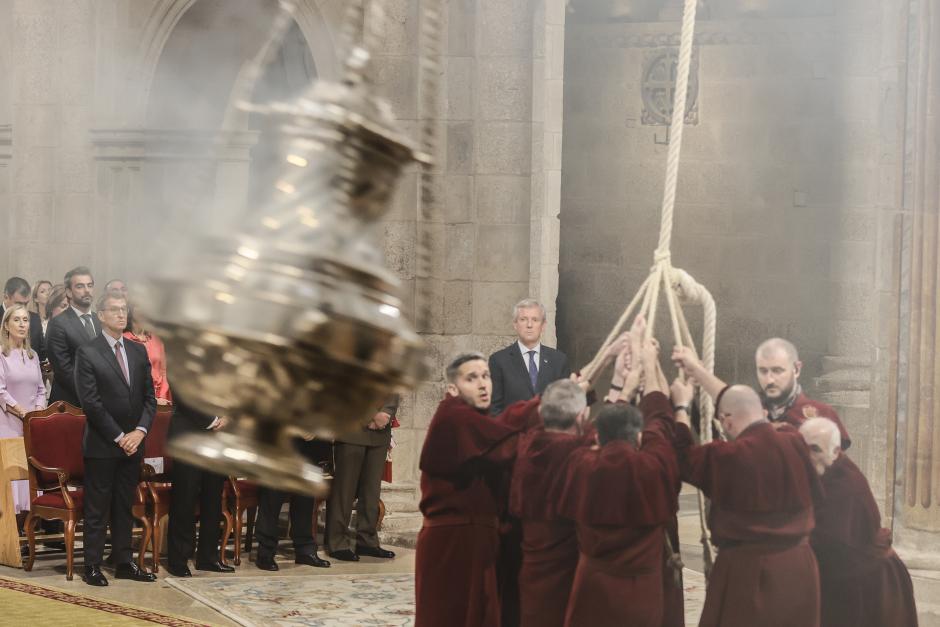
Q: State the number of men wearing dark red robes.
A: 6